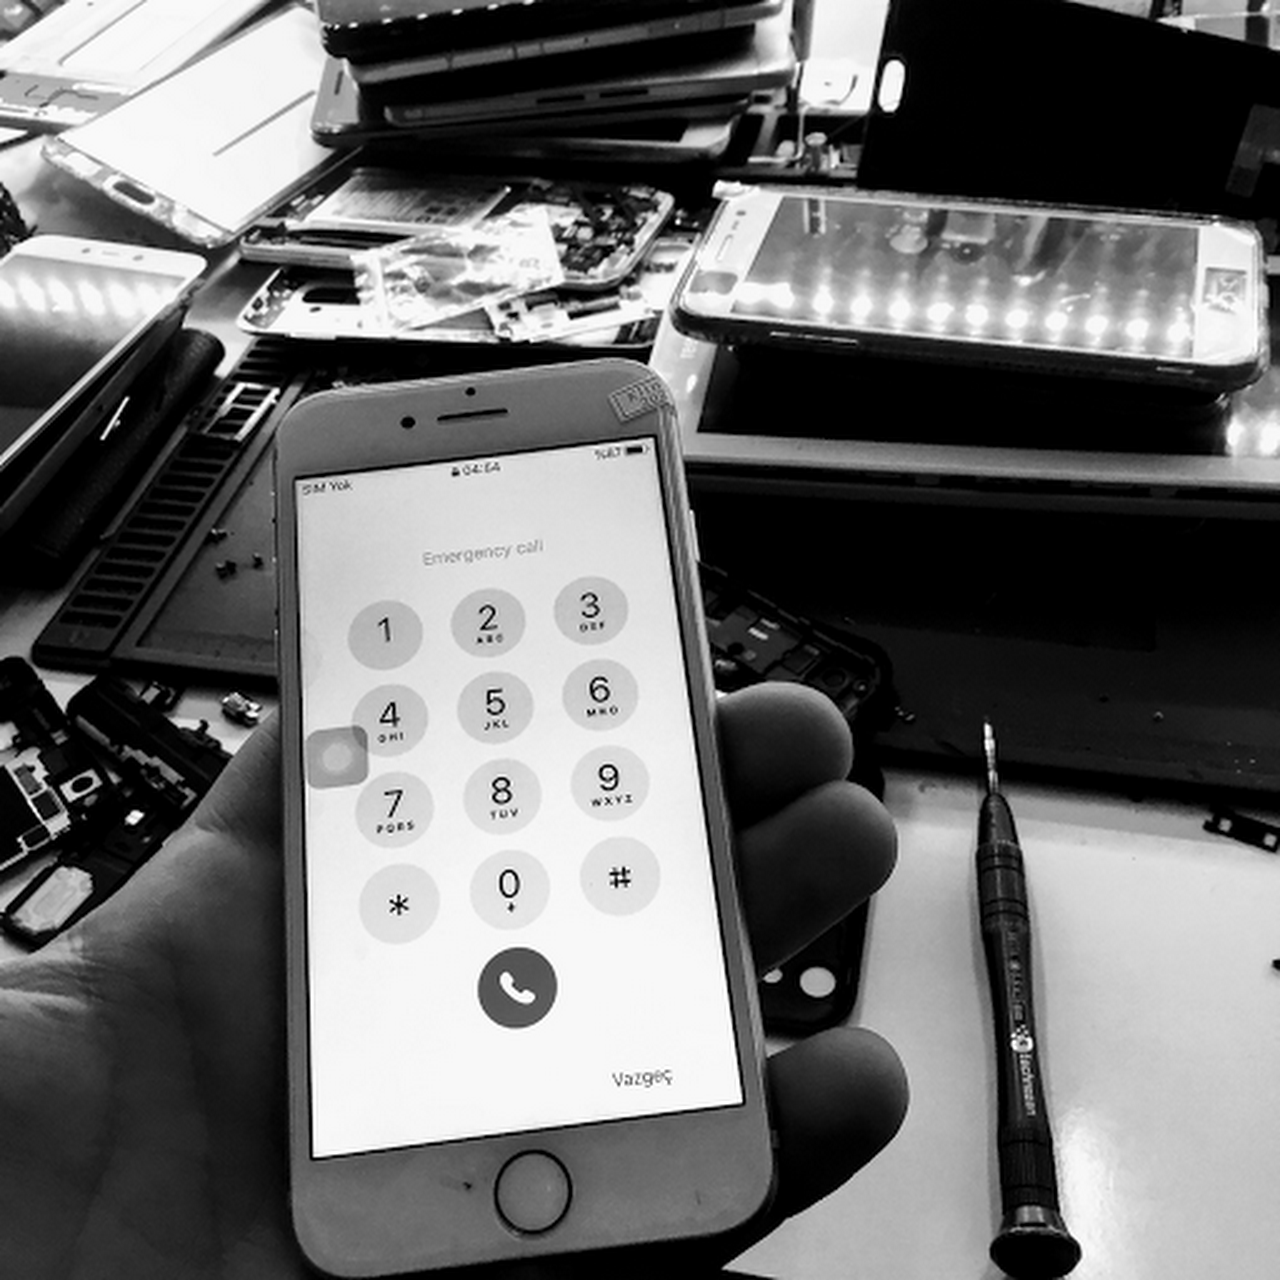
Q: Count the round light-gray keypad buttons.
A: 12